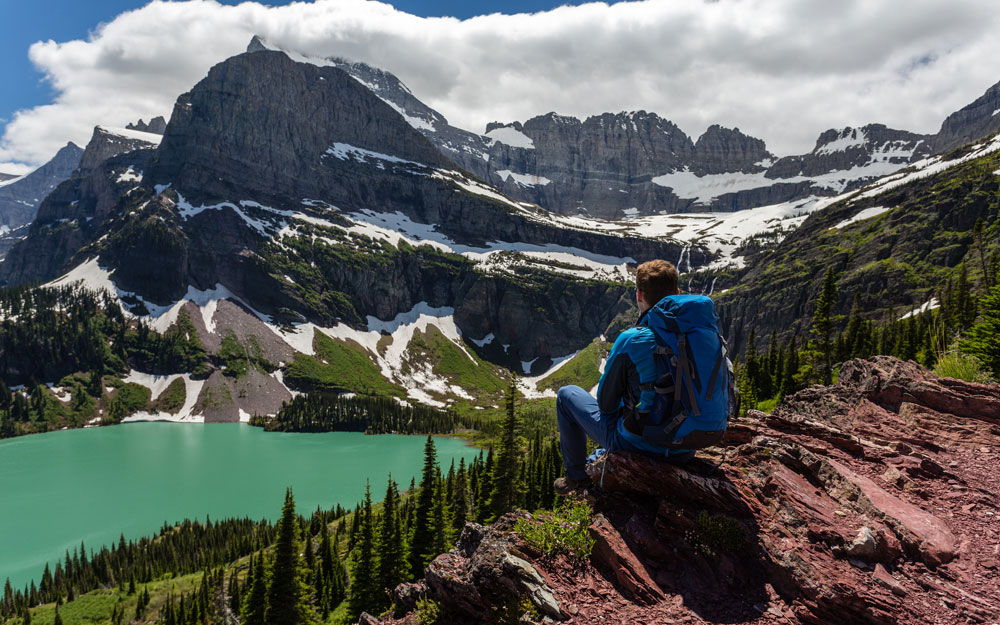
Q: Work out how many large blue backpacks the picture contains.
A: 1